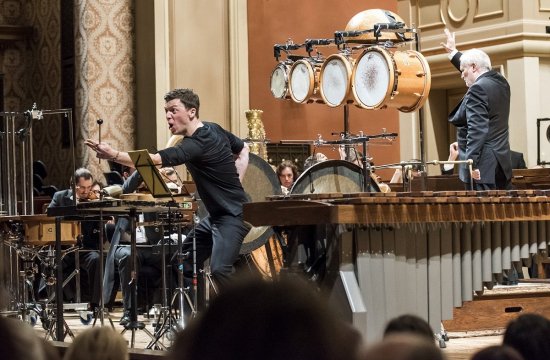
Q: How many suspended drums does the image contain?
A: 4